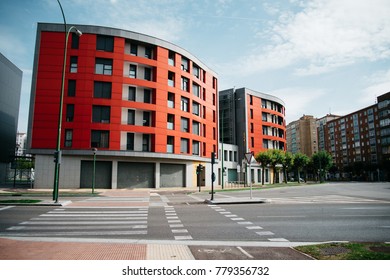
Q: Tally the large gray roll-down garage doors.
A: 3